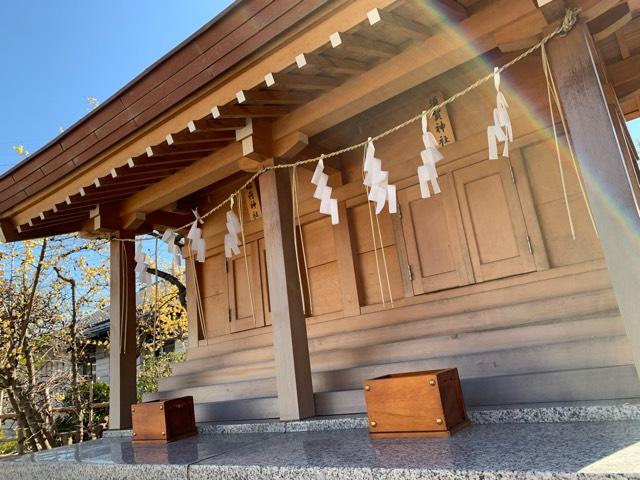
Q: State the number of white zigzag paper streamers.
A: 8